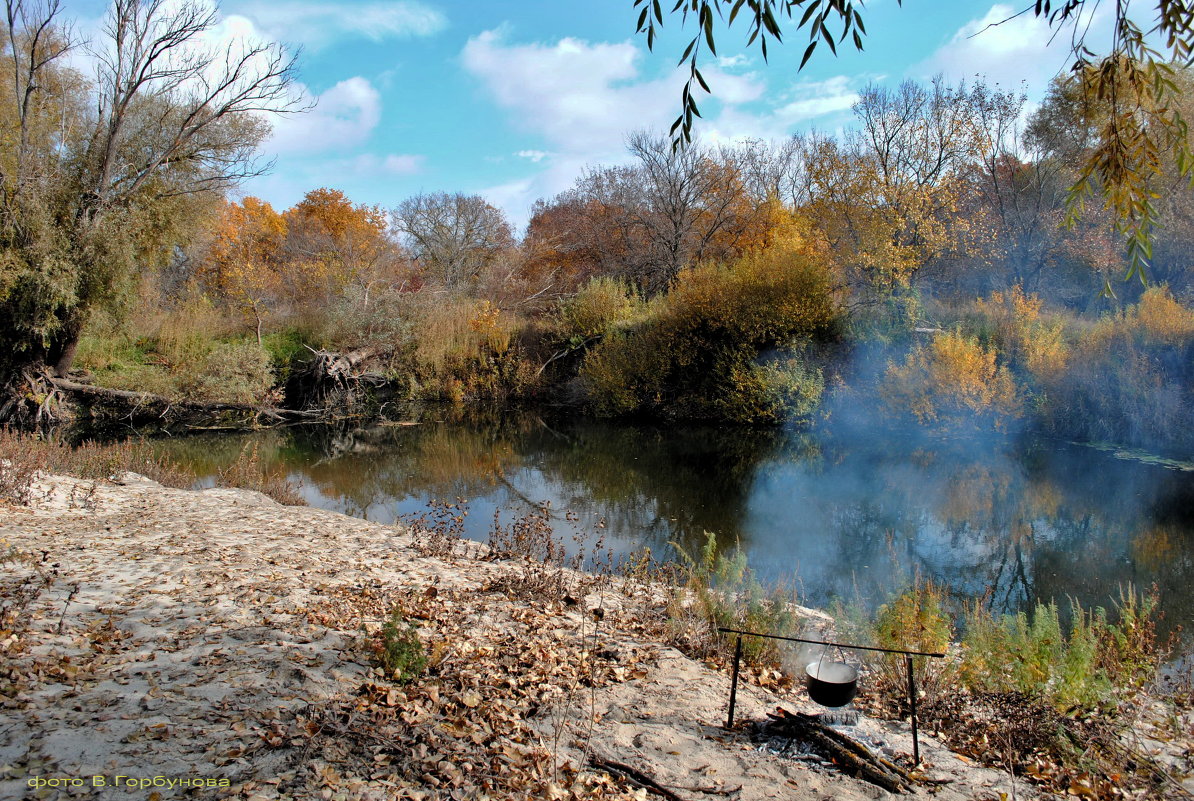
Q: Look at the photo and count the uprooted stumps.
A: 1